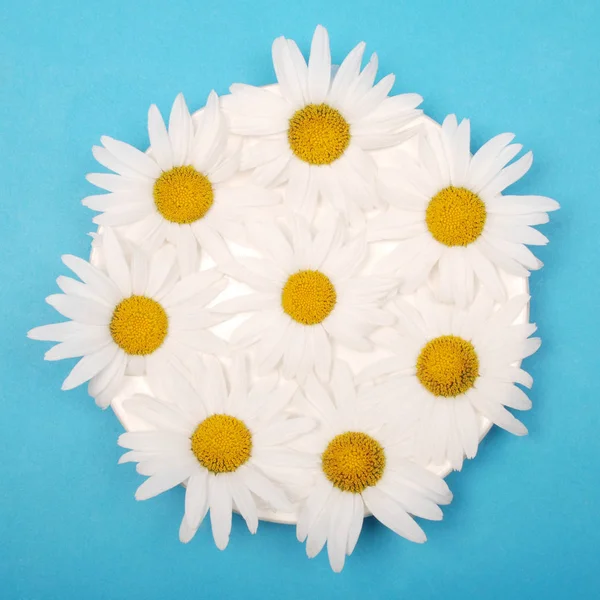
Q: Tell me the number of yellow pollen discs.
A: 8